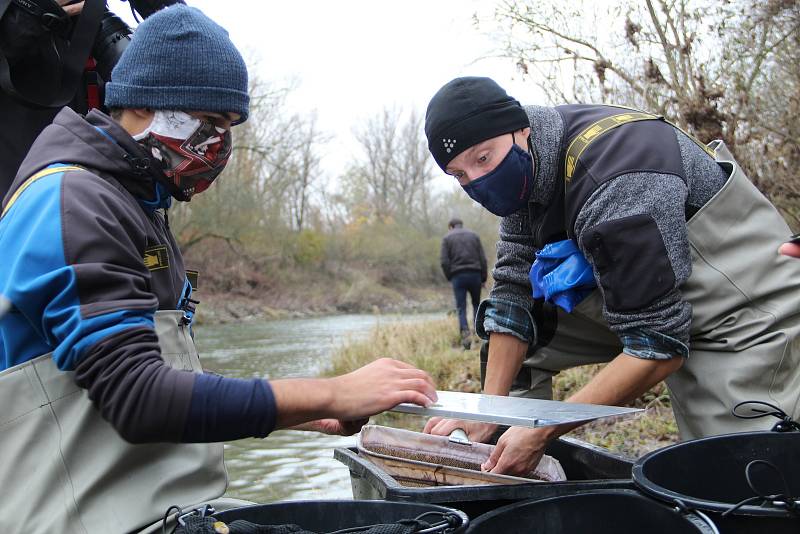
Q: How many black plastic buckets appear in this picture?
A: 3